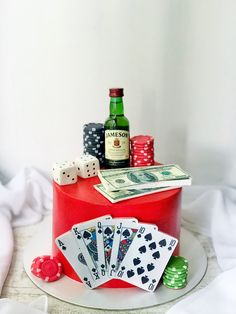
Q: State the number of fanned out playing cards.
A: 5